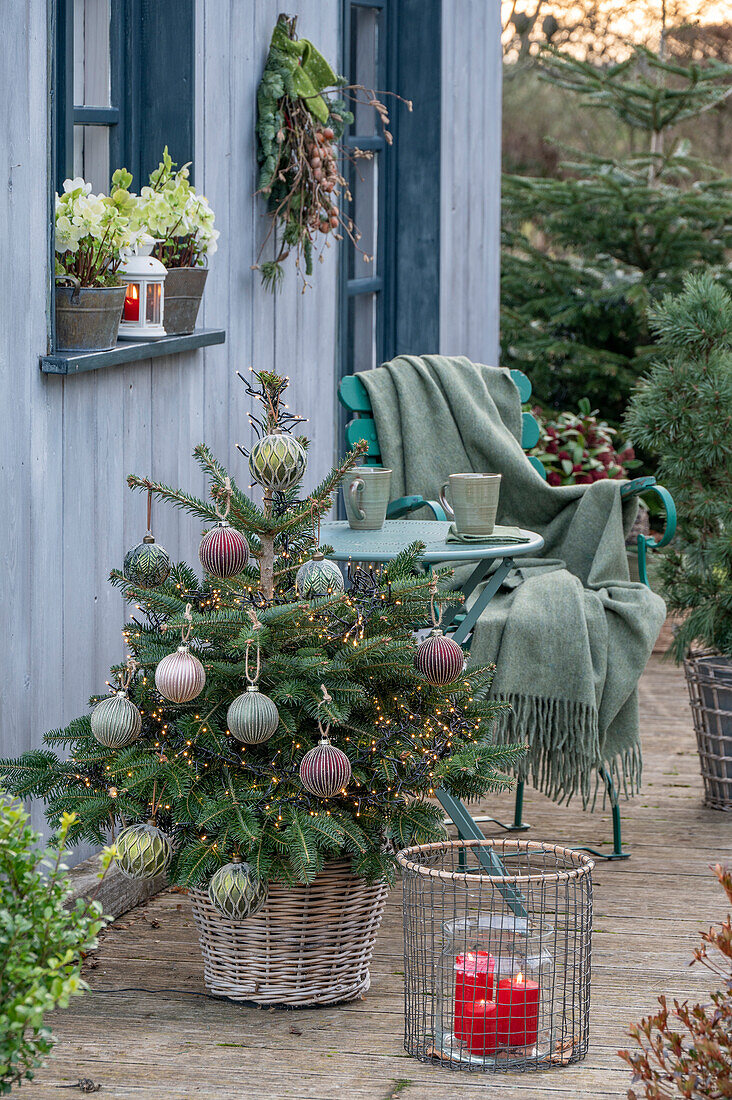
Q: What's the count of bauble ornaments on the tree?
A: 11